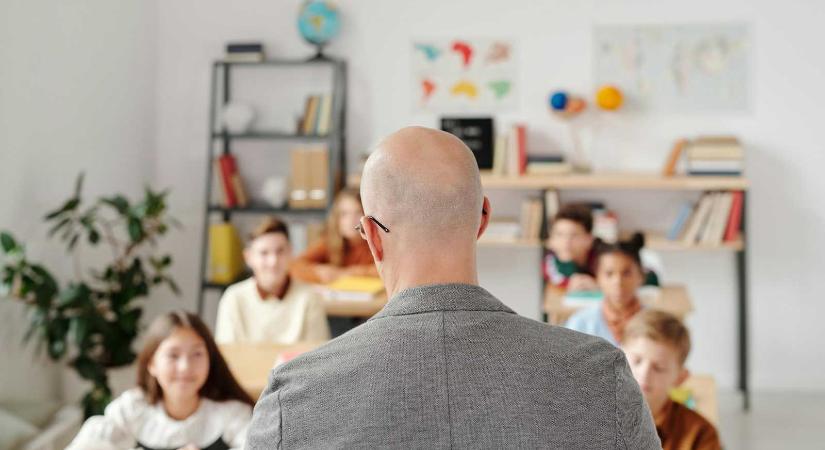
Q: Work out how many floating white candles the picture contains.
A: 0